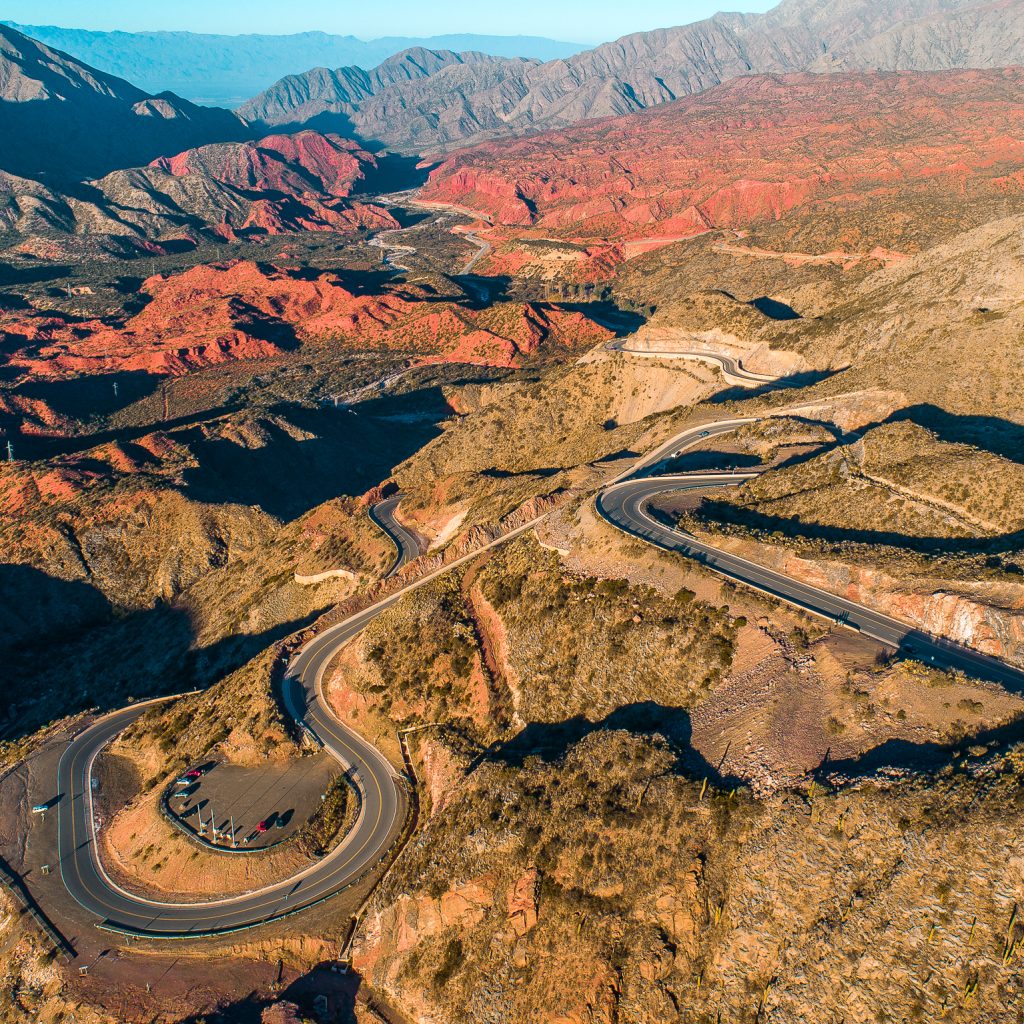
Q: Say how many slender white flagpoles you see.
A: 3